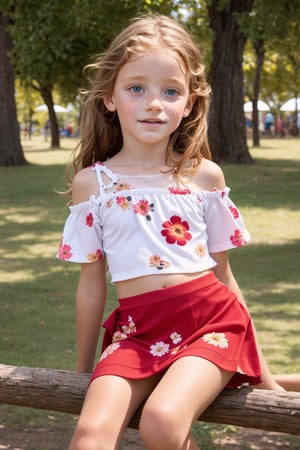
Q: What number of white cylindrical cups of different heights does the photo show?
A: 0